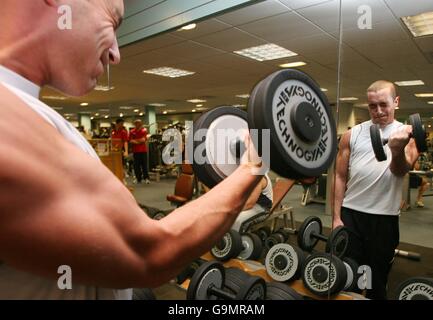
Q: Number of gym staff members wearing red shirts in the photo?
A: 2